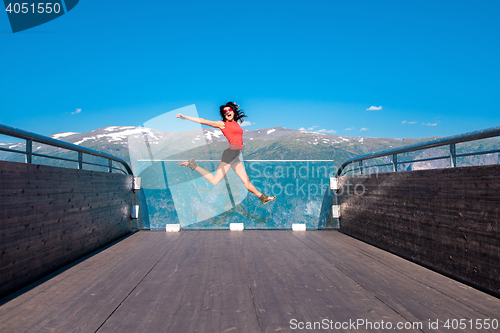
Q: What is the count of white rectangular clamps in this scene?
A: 7